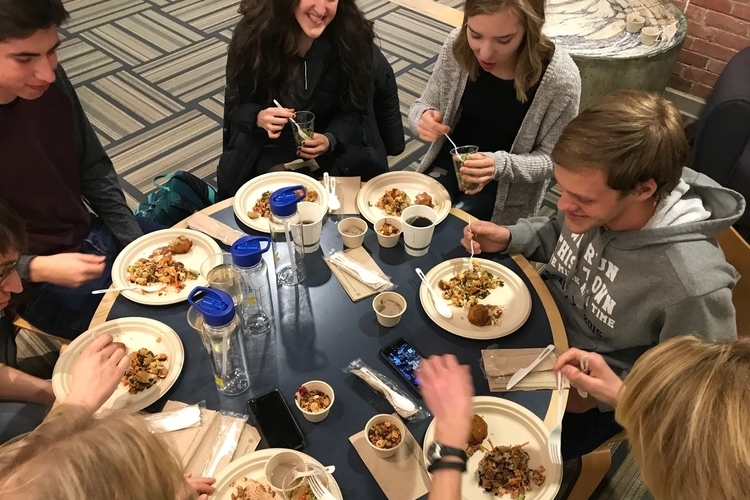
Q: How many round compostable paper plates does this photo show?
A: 7